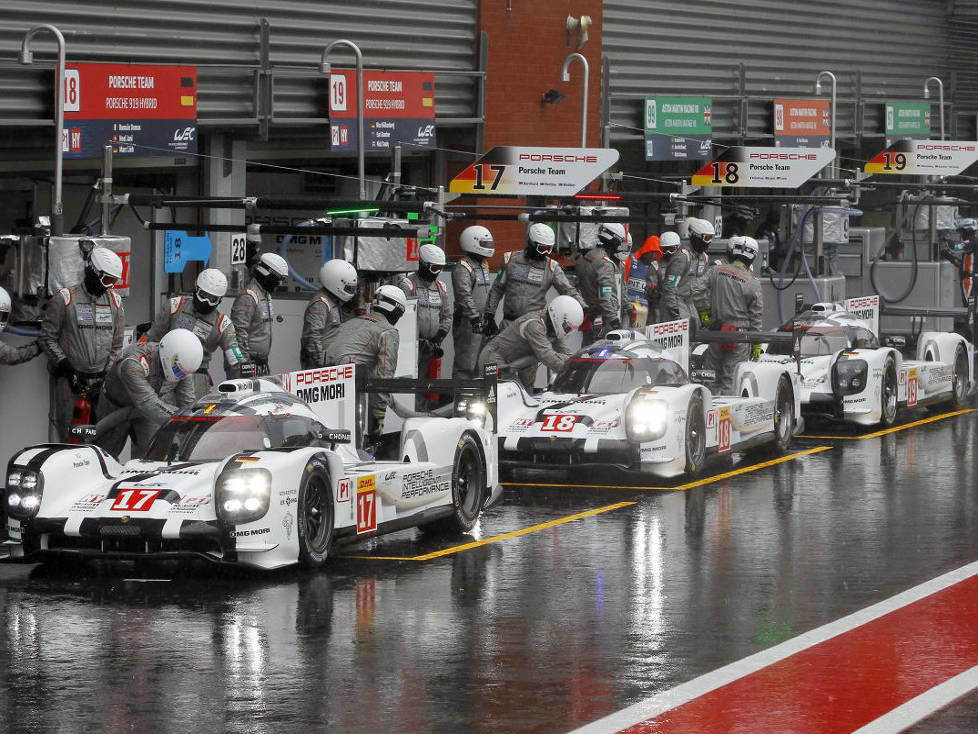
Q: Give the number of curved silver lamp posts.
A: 5